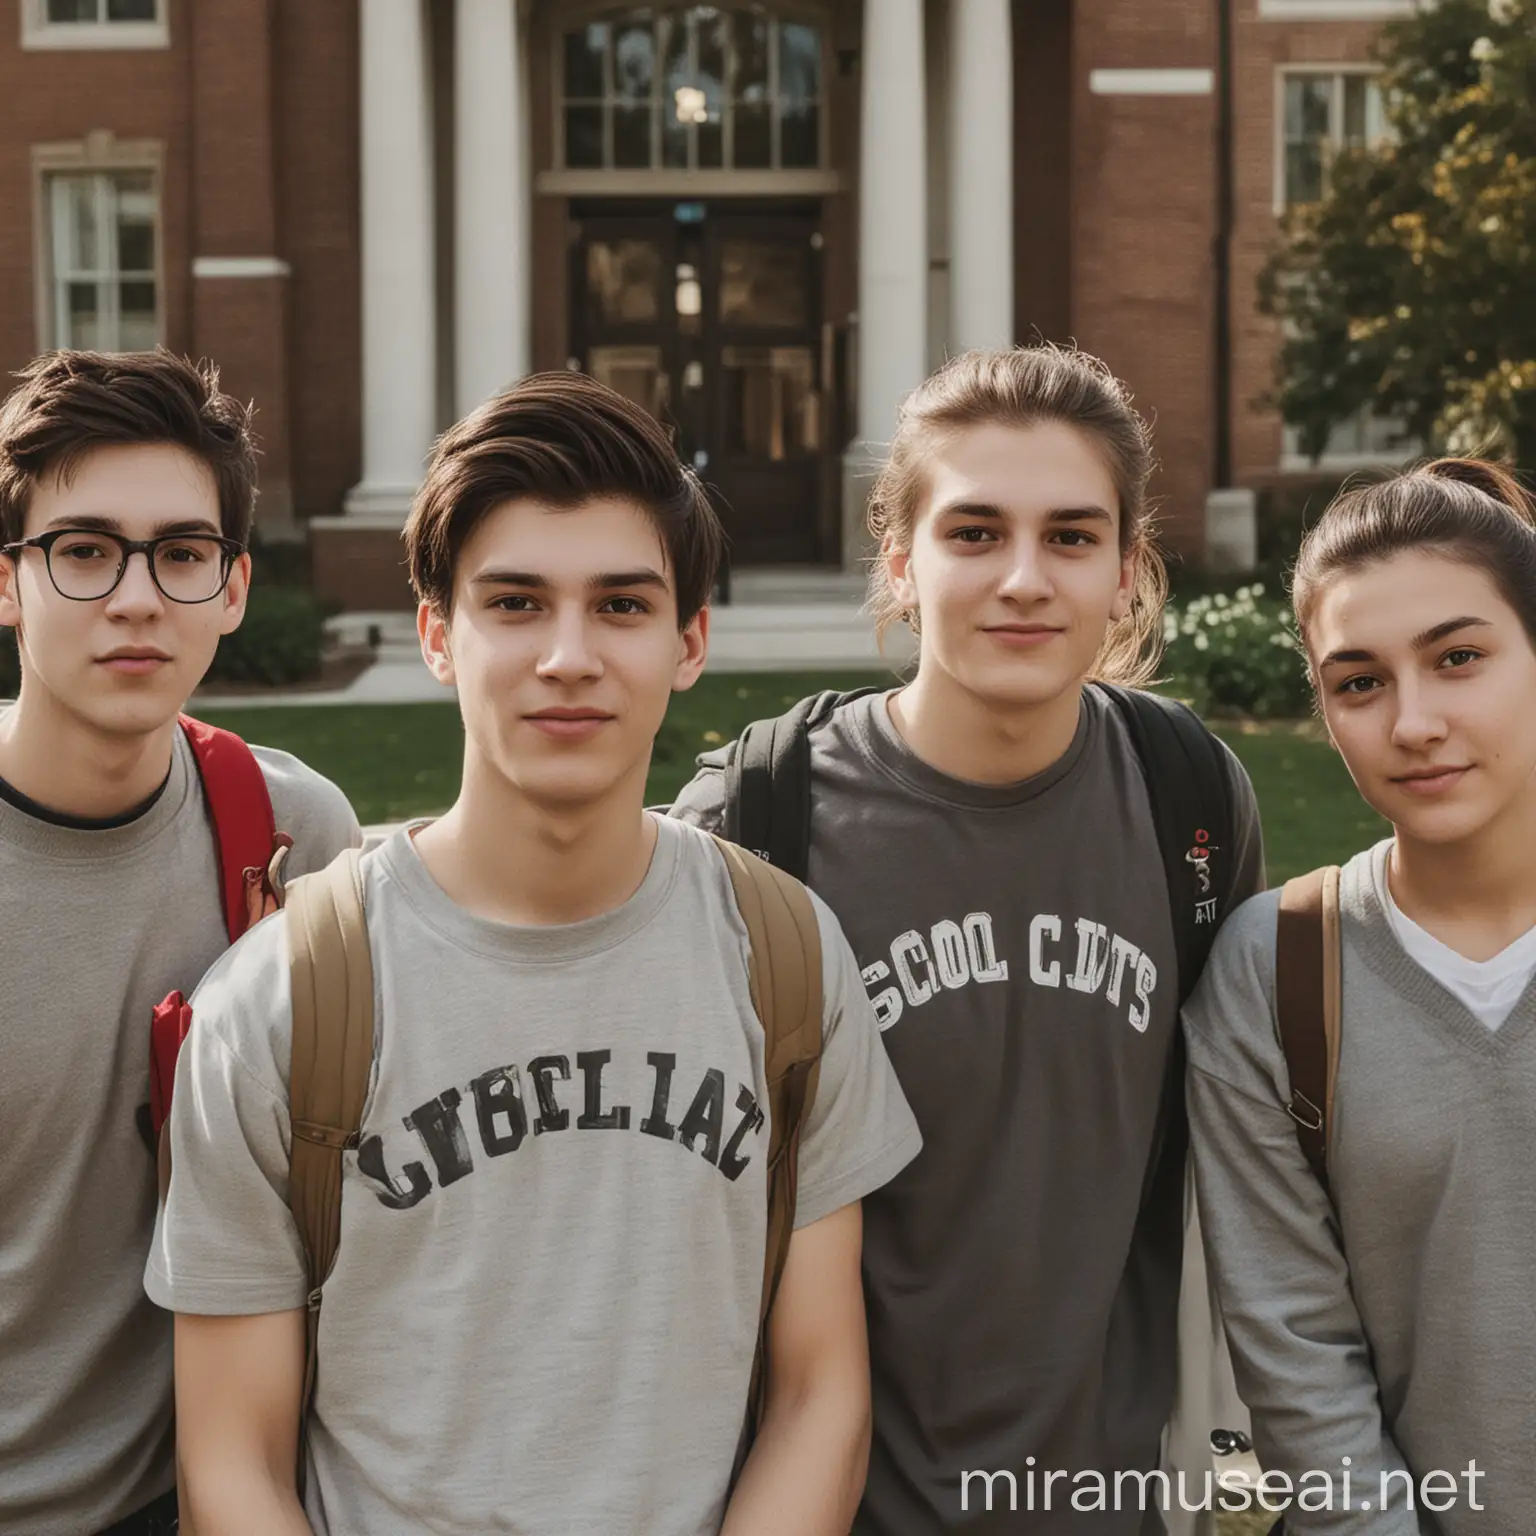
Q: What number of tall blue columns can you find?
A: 0